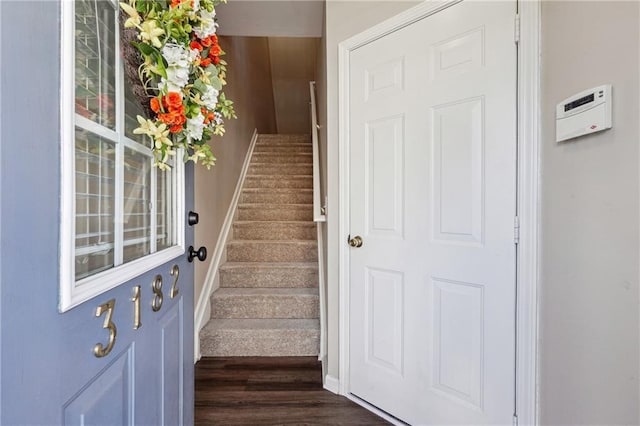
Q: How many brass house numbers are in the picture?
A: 4